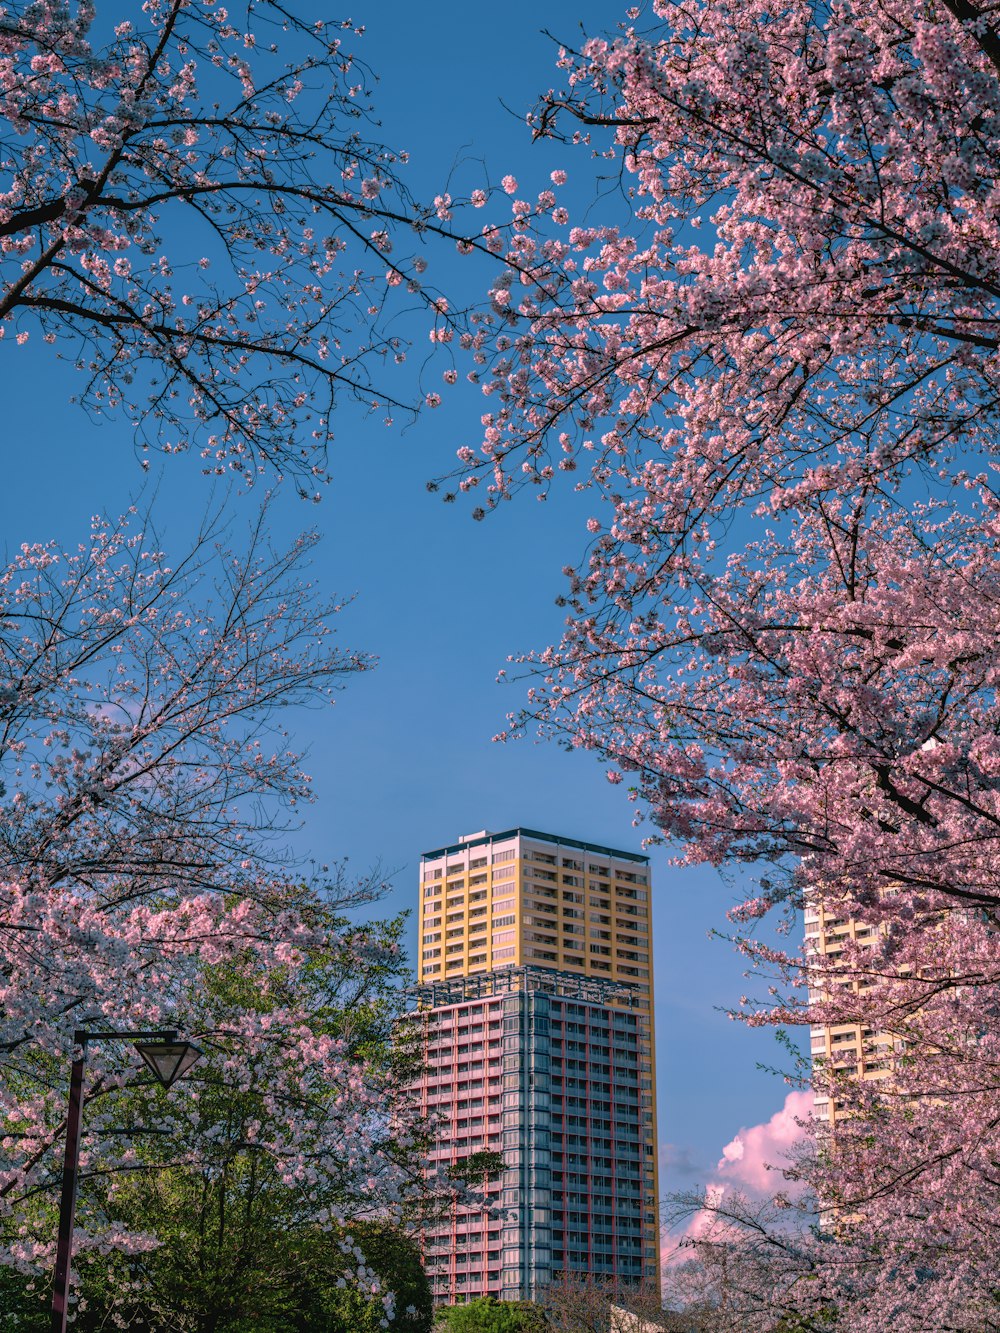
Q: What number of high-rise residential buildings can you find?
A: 3